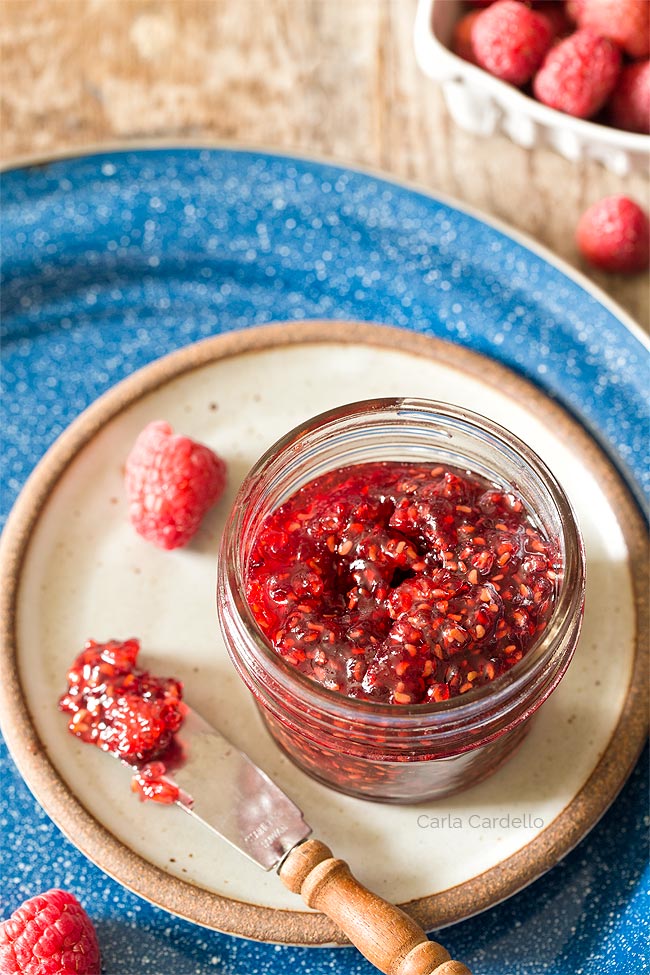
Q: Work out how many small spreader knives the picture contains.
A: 1